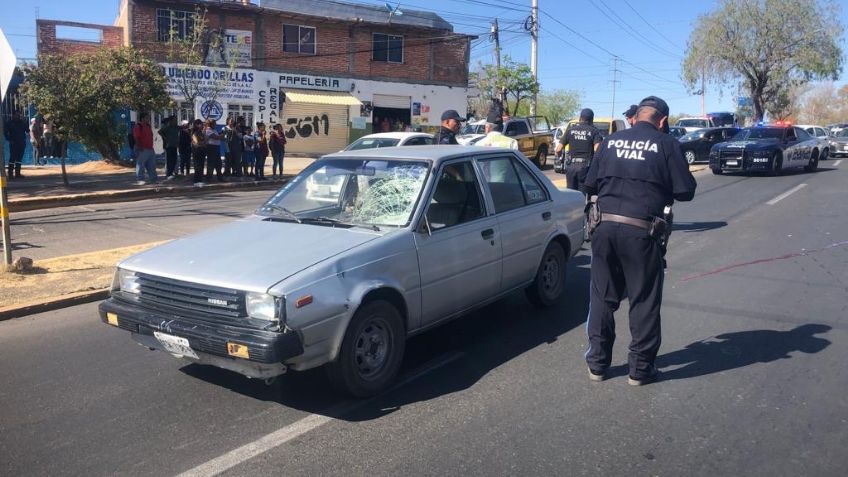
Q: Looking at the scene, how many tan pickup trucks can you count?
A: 1